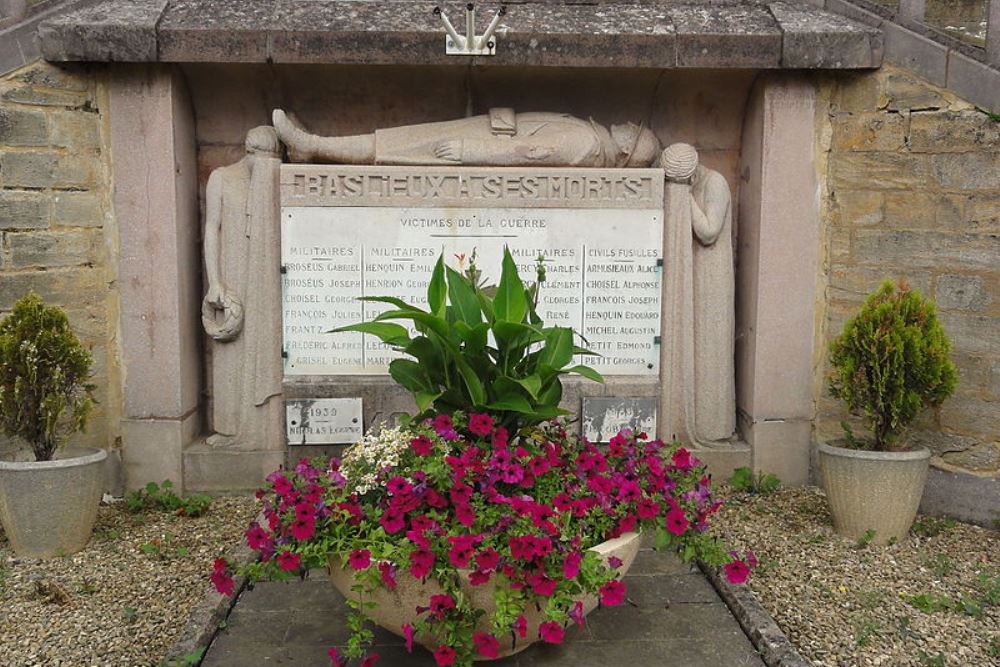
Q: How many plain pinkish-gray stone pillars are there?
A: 2